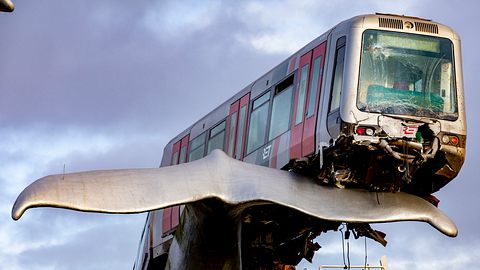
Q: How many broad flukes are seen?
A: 2